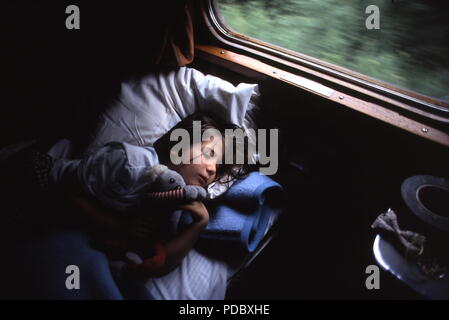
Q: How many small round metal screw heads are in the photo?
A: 4